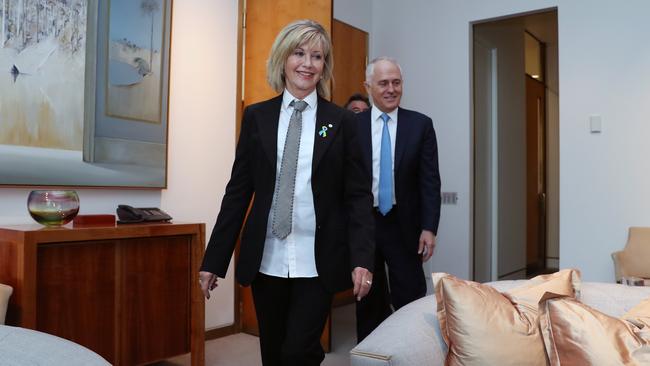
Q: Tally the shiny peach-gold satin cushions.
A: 2